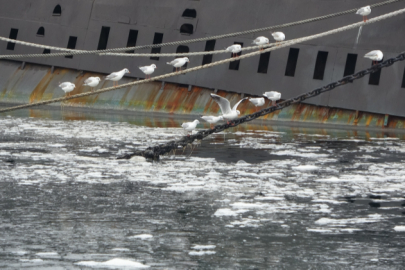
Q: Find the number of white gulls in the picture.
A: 15